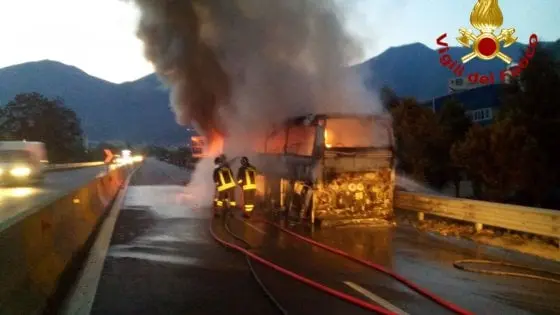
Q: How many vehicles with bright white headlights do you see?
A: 2